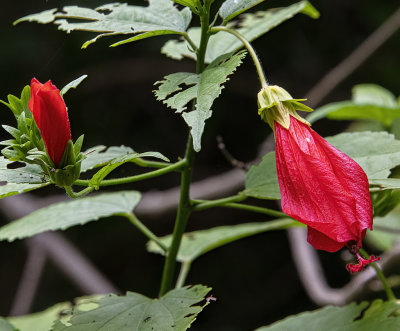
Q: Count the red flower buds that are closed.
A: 1